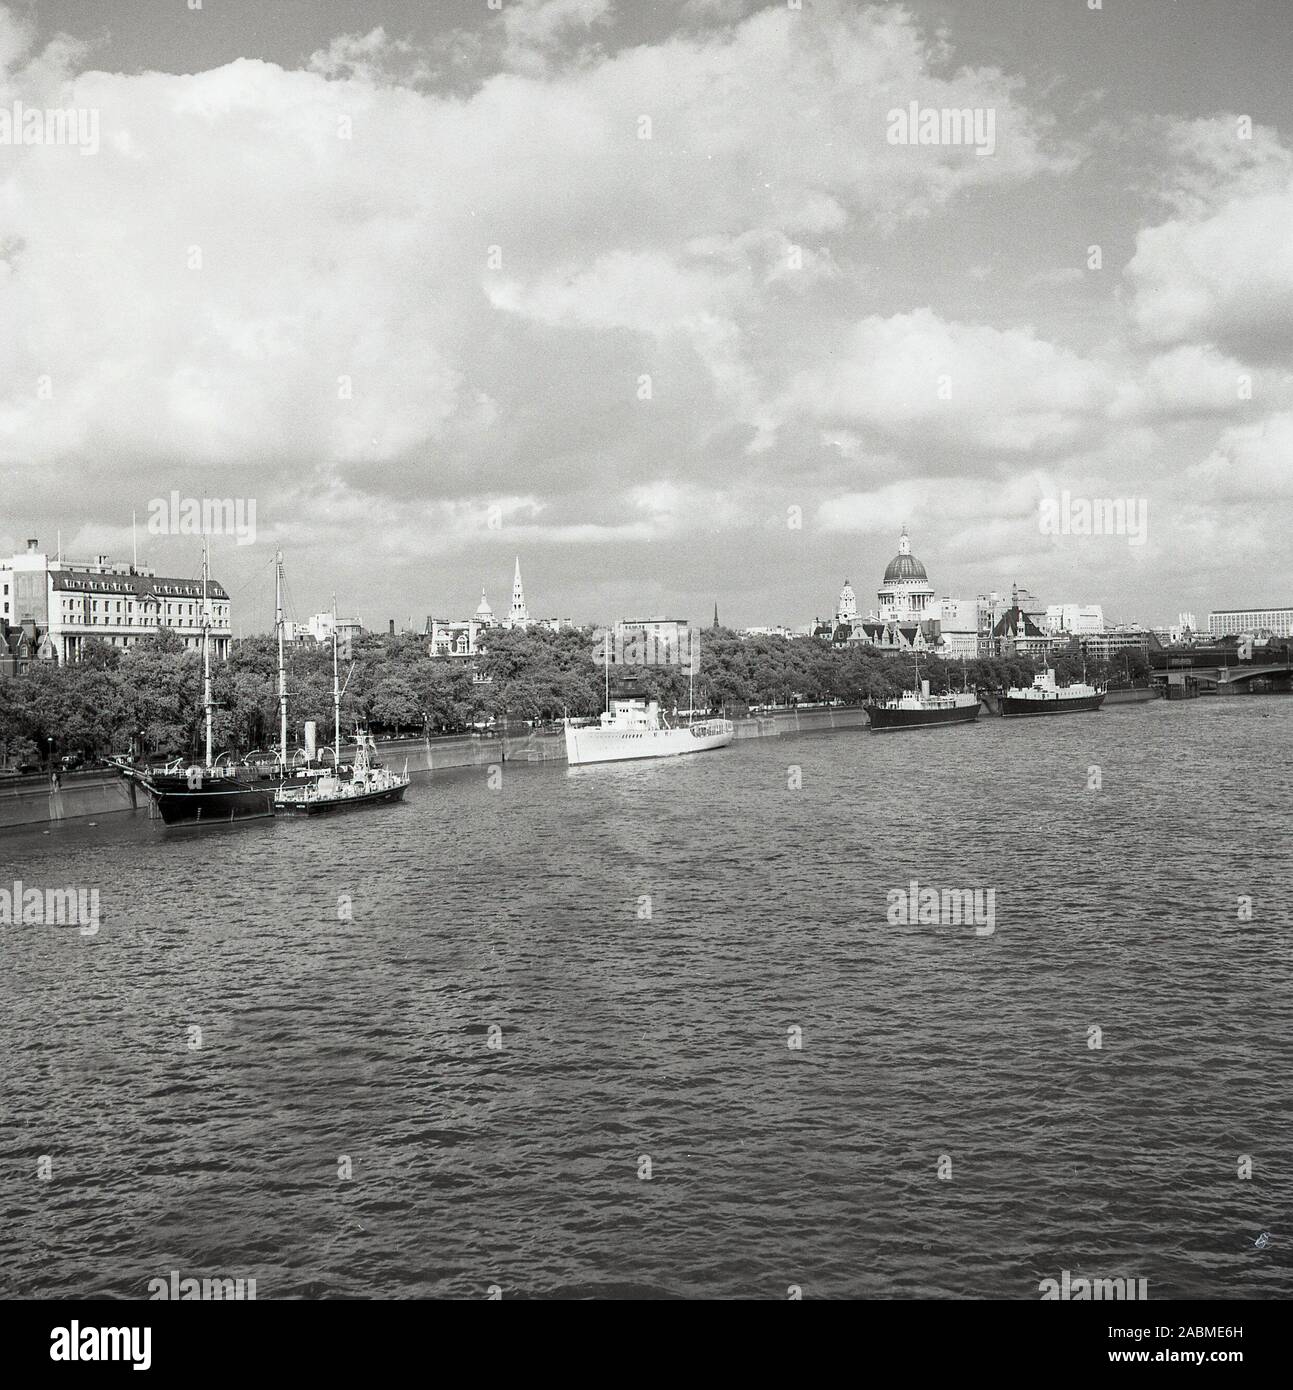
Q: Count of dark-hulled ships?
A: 4